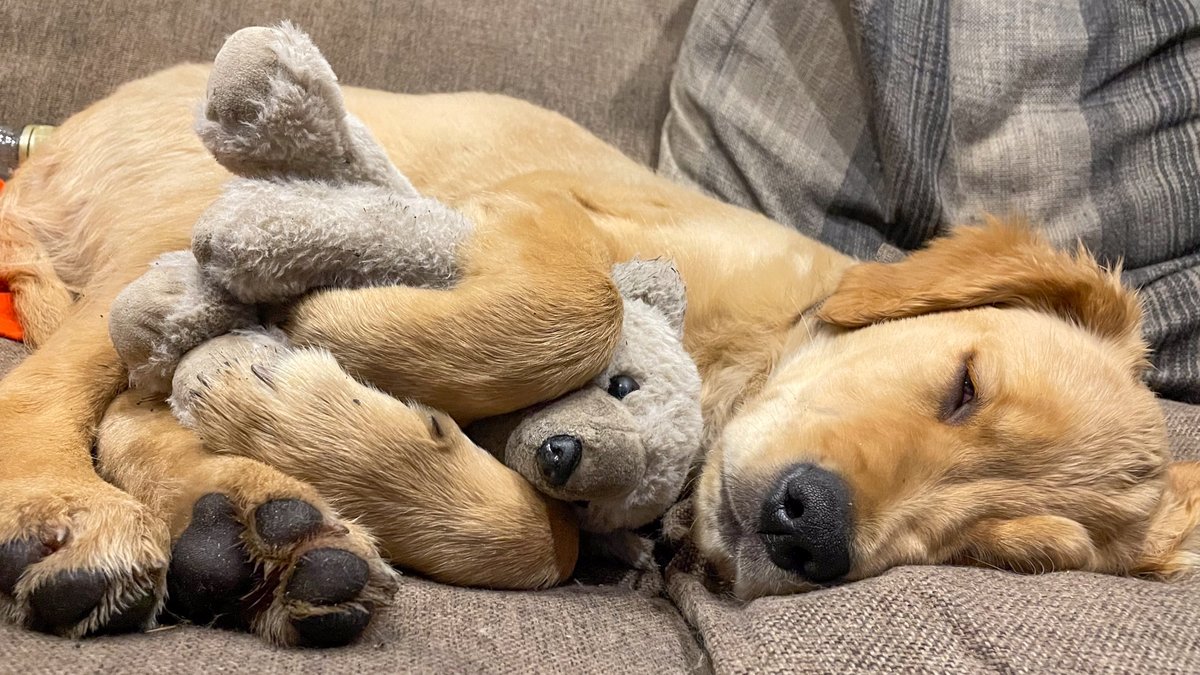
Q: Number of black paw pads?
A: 7